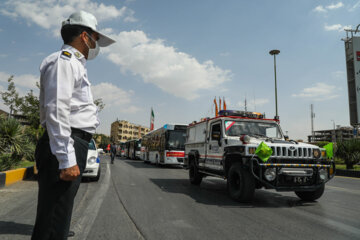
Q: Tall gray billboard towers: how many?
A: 1